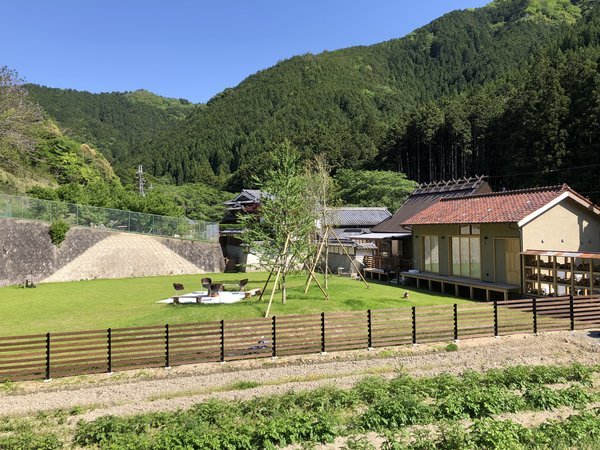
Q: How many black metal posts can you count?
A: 12